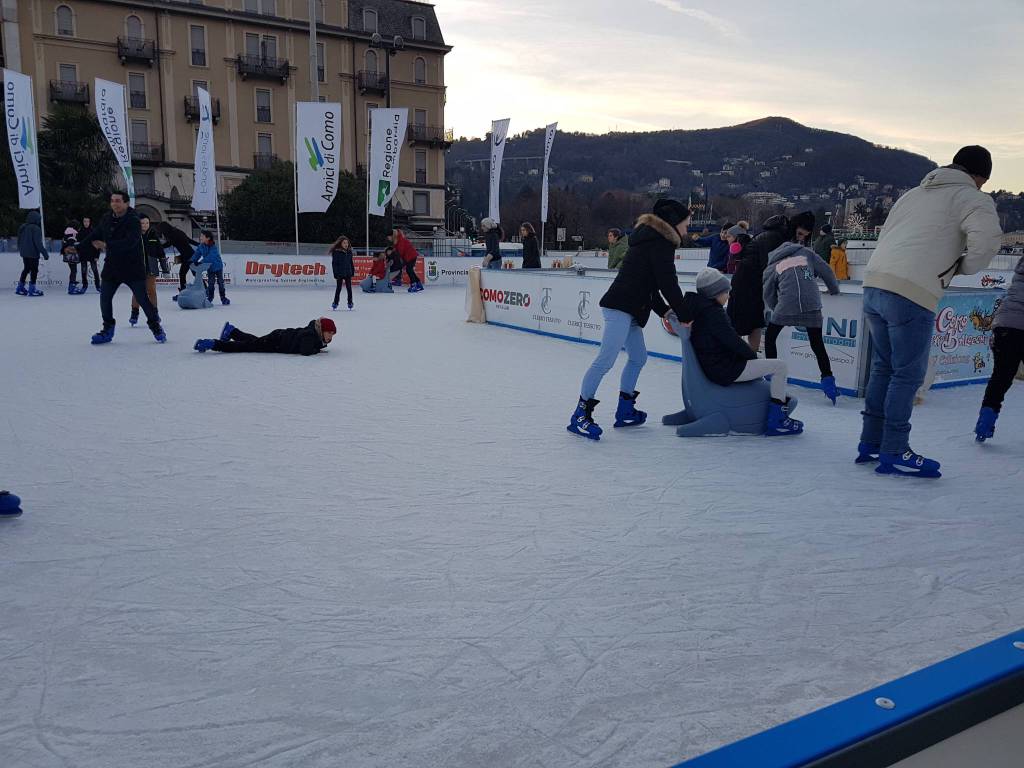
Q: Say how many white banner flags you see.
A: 7